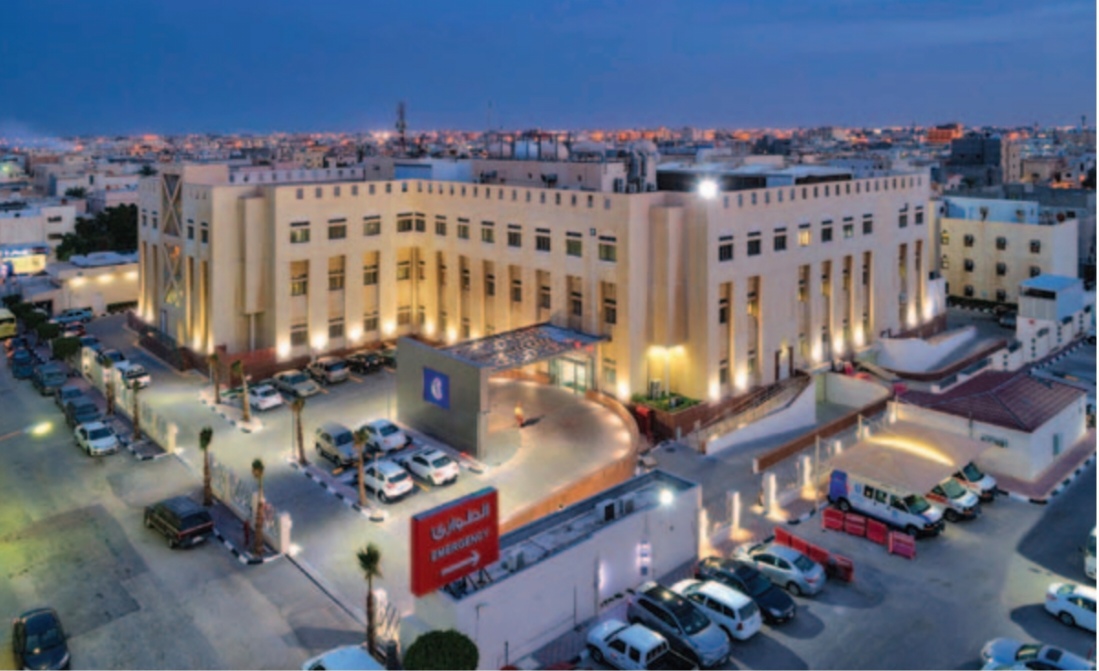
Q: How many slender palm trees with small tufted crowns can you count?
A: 9